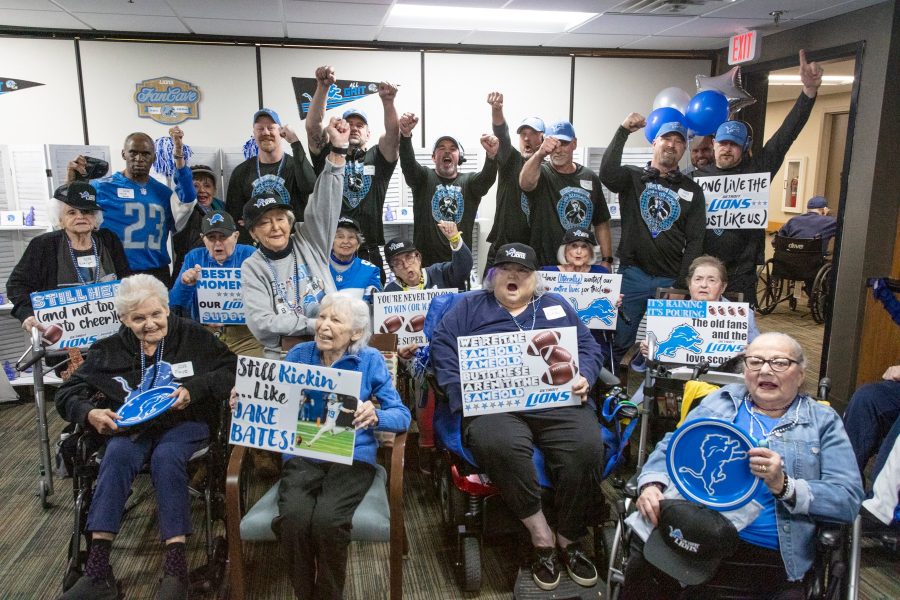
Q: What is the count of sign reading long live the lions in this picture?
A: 1